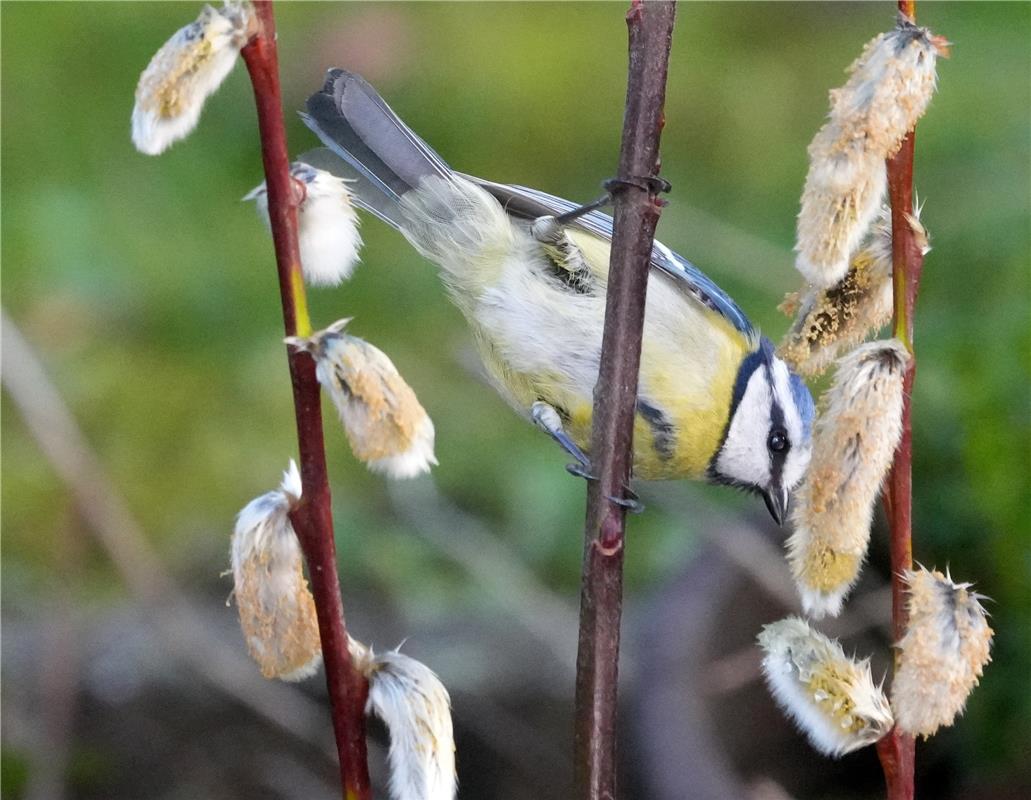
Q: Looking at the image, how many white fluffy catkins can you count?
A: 10